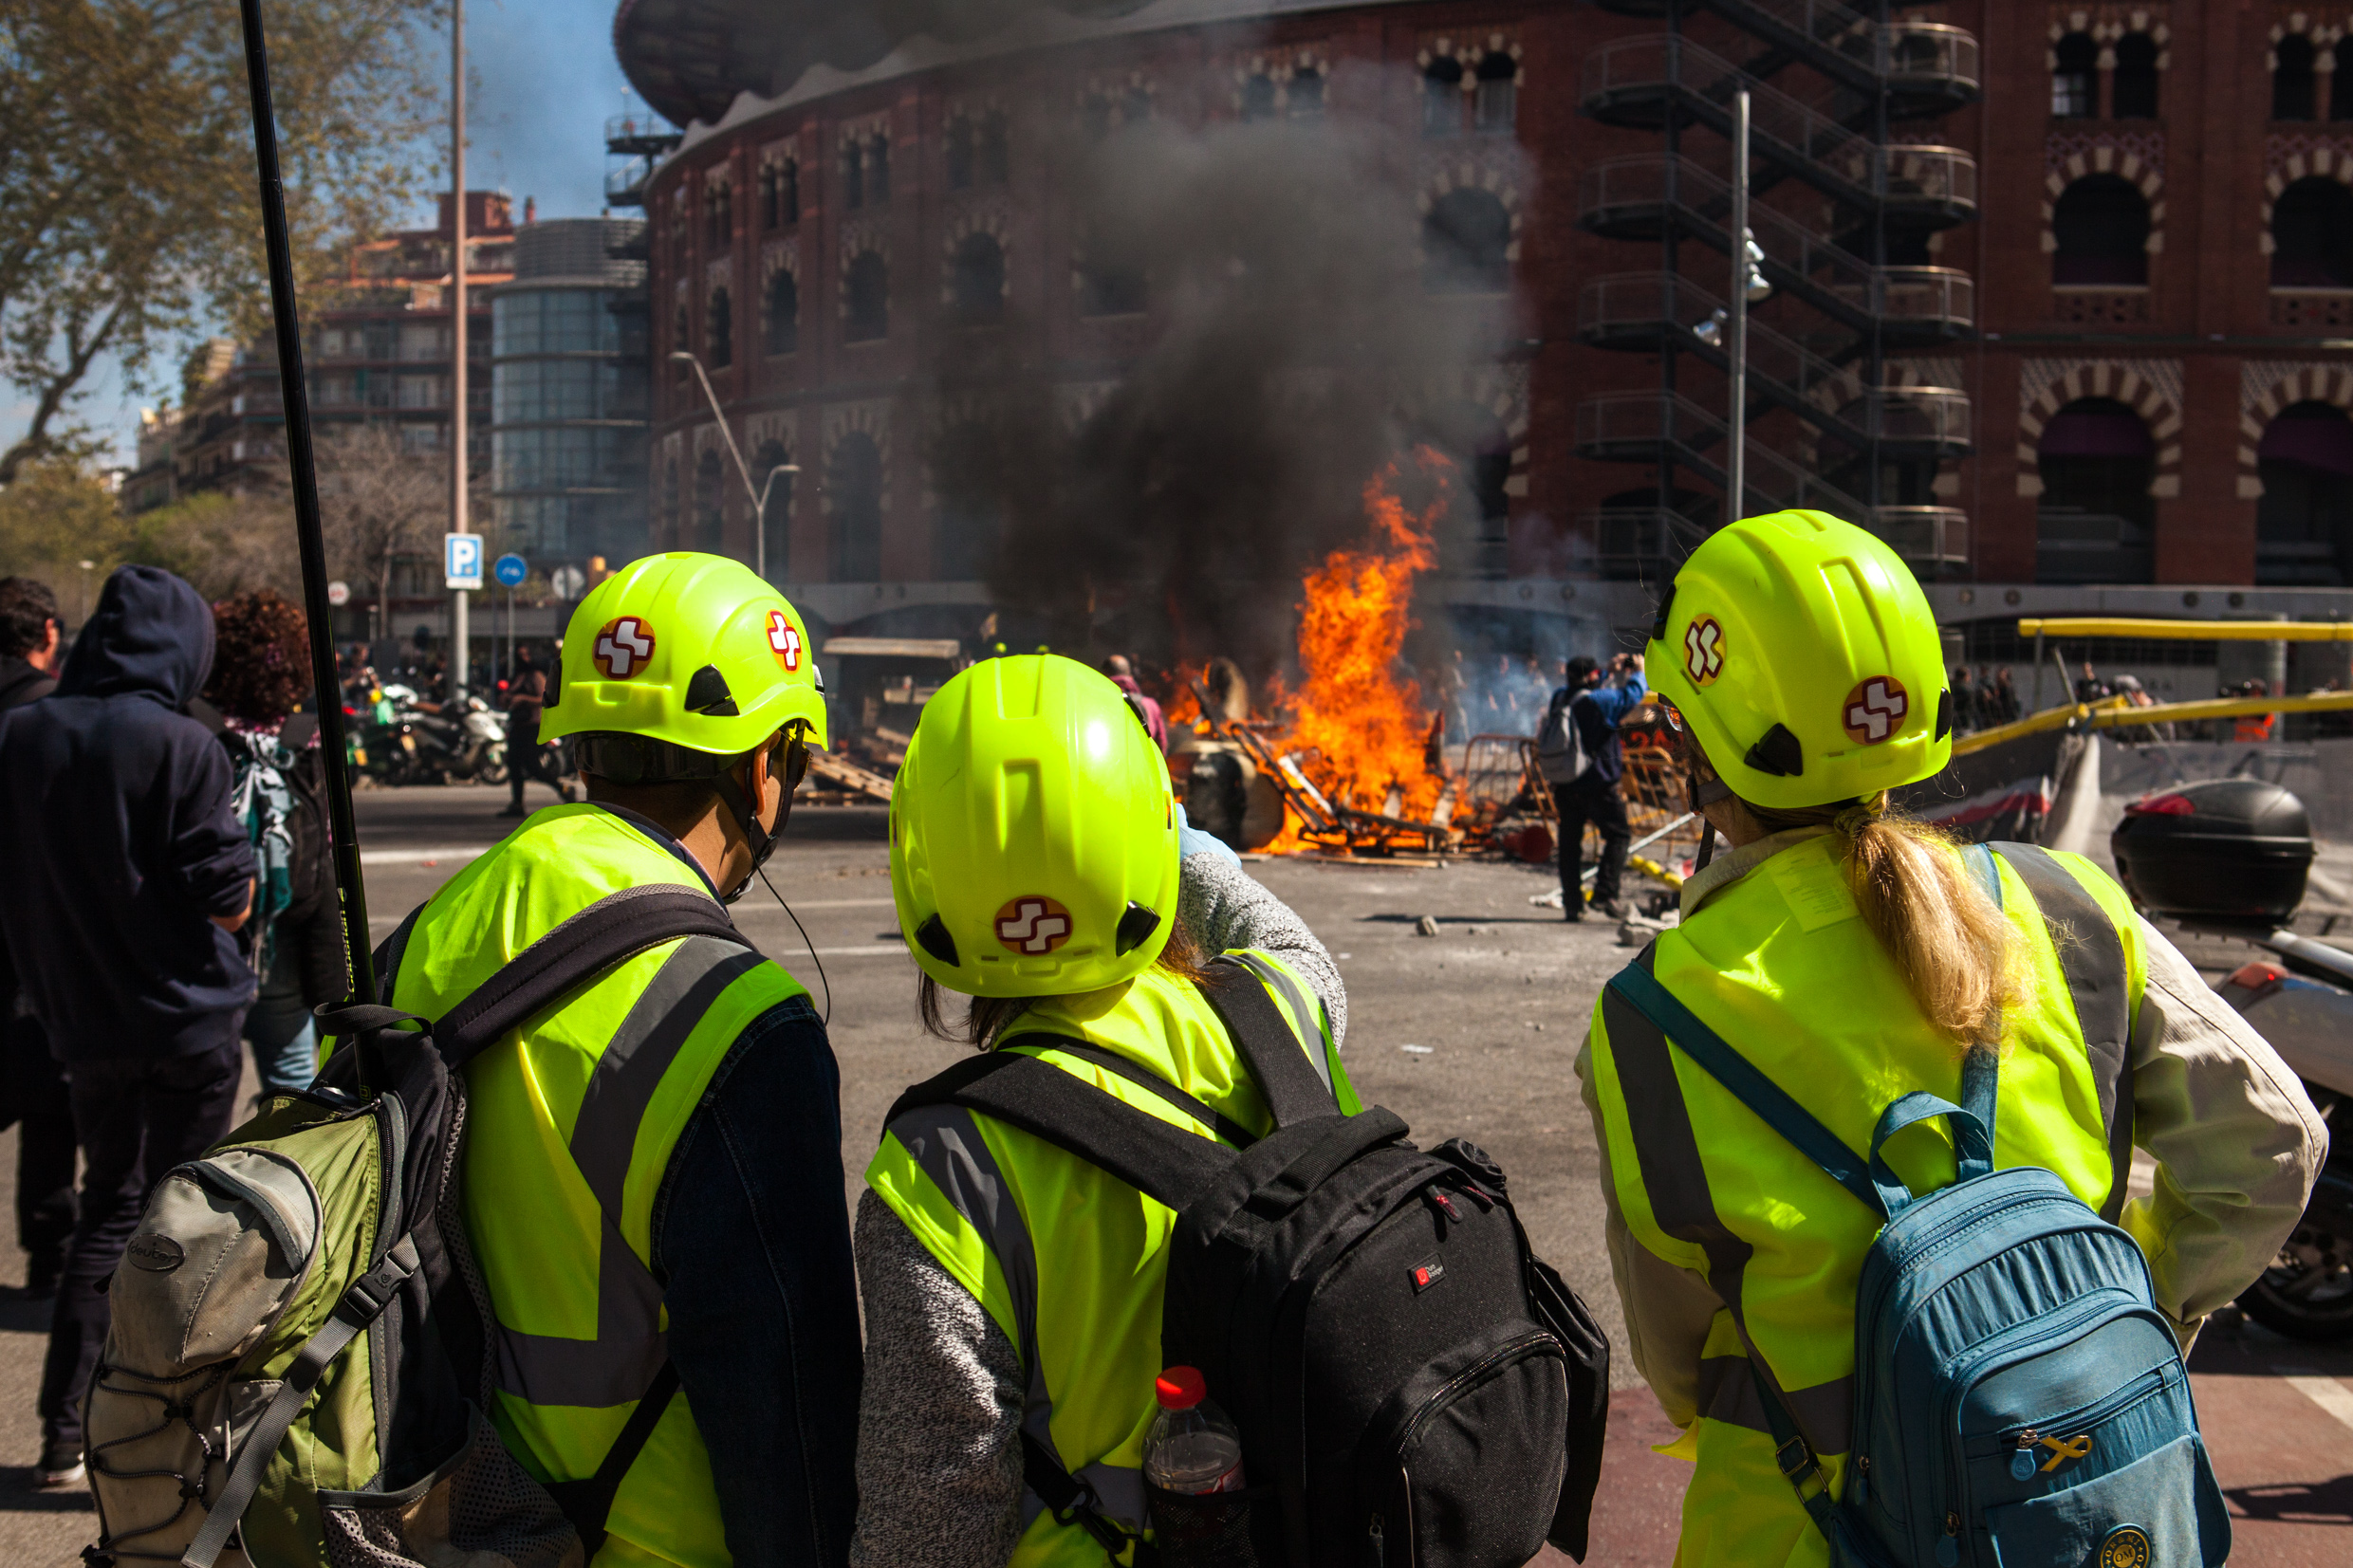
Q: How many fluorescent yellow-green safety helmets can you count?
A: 3